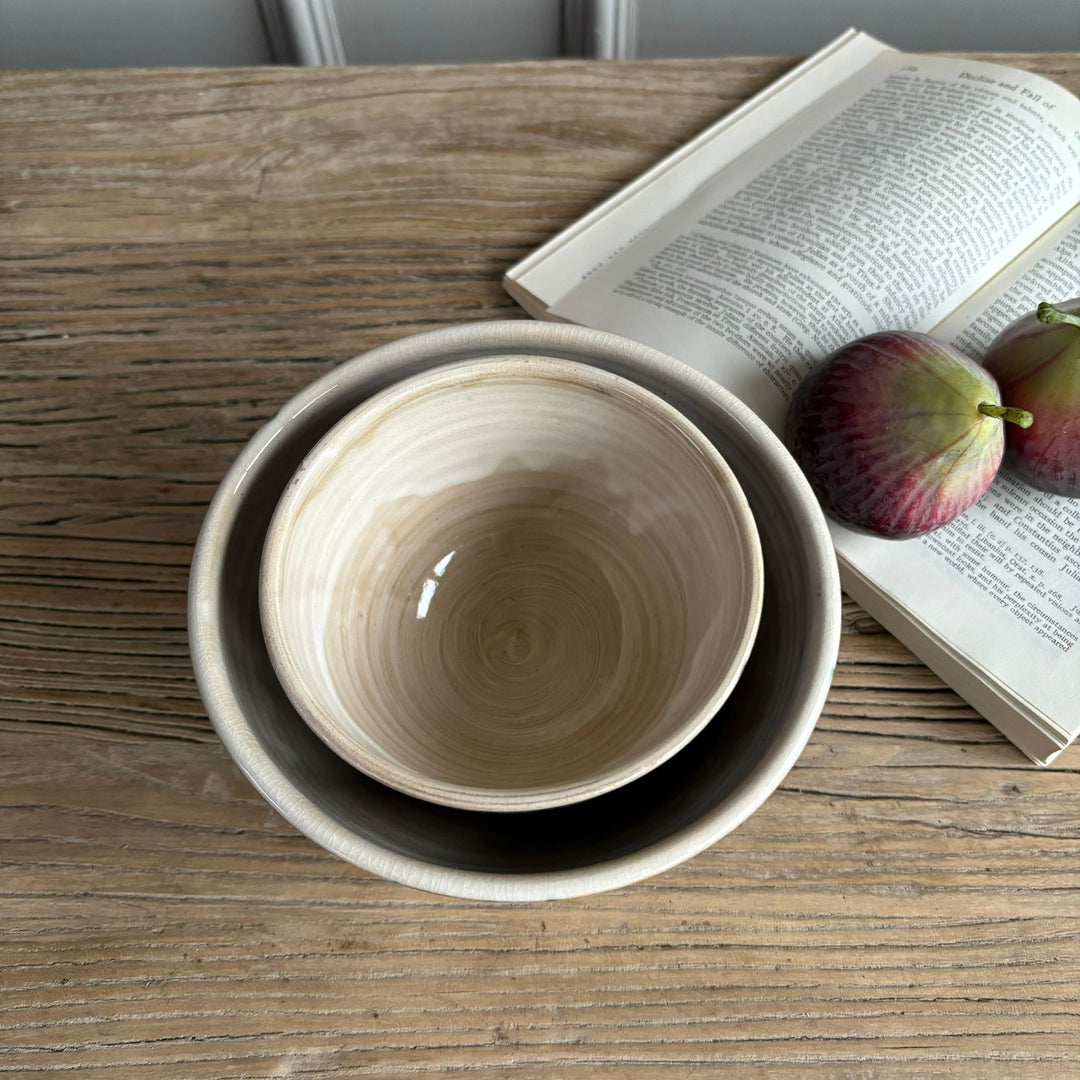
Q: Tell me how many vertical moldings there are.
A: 2